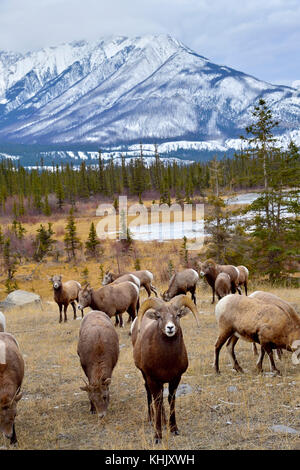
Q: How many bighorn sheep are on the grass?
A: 14